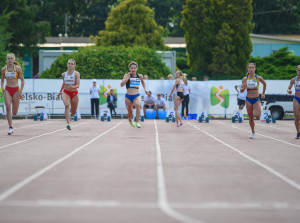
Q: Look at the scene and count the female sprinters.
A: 6